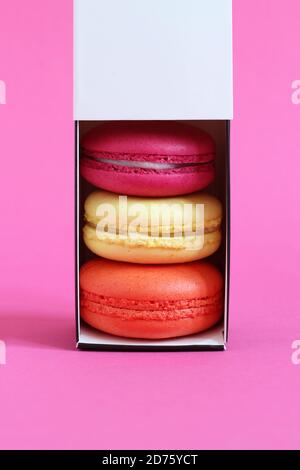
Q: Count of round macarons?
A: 3